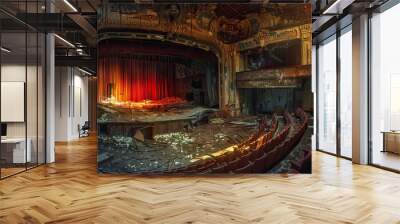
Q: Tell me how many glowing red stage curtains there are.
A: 1